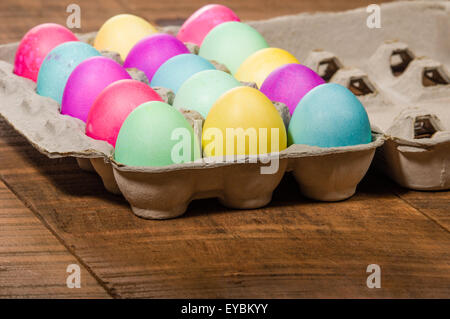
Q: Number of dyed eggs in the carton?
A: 15